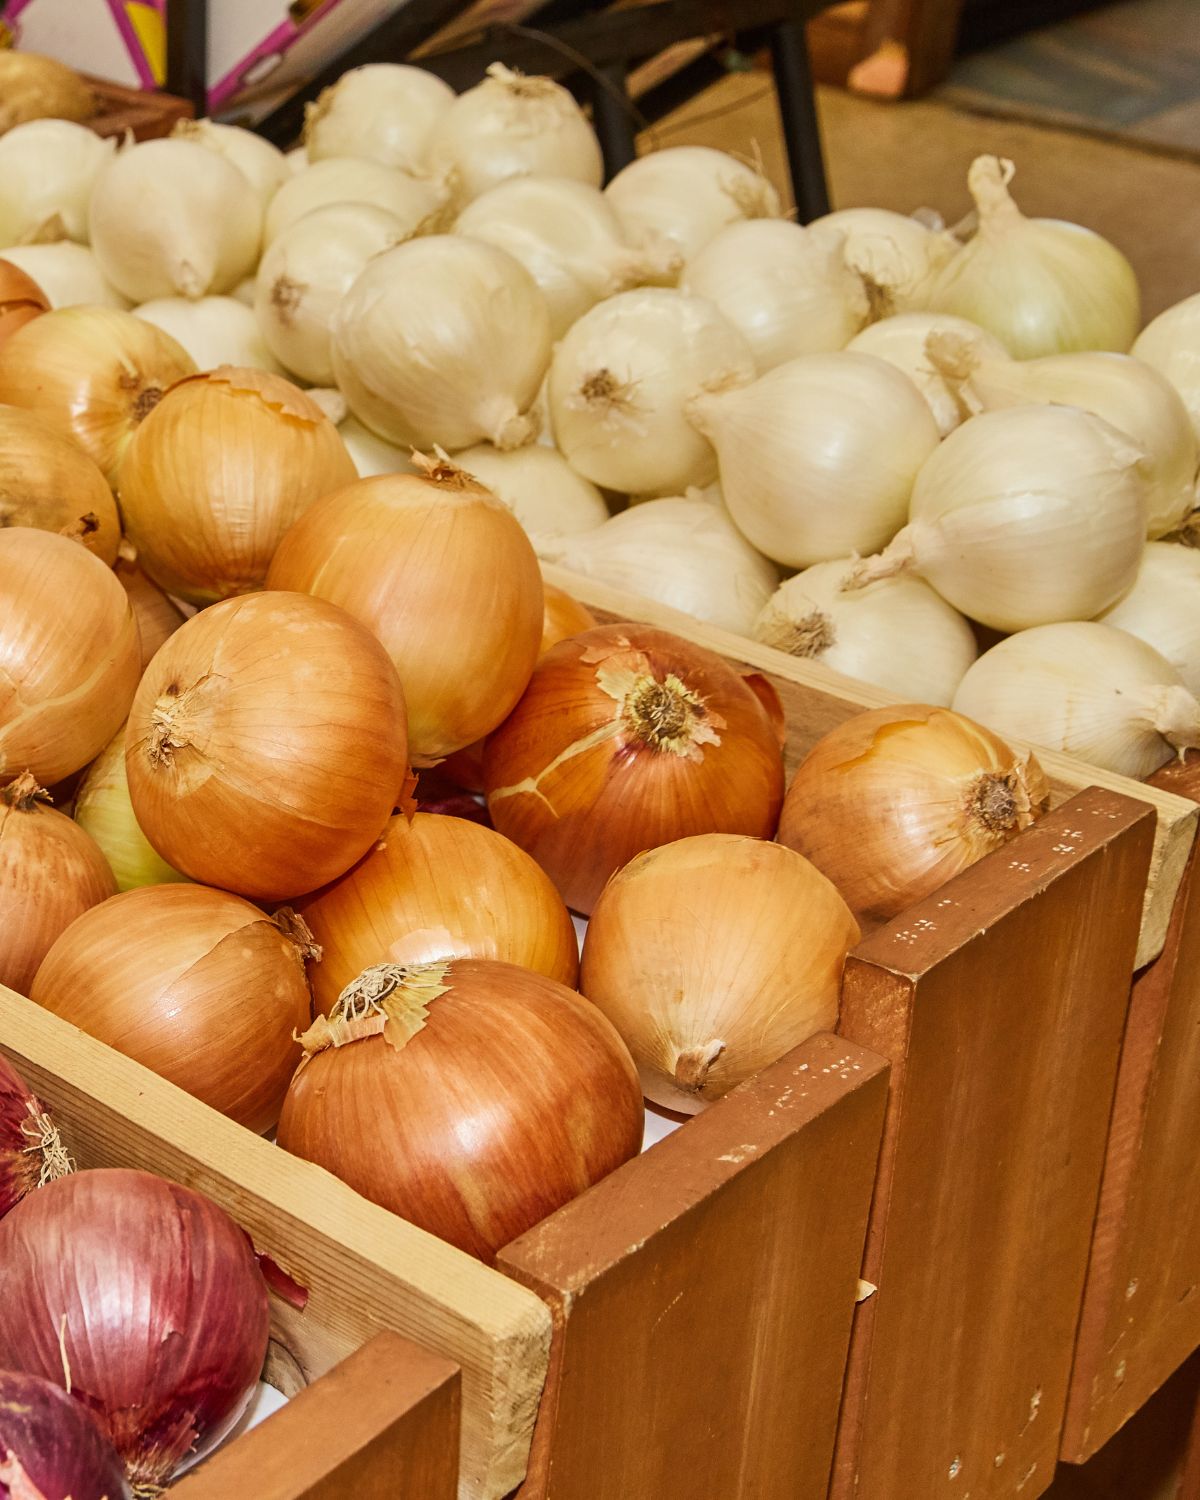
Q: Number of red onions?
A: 3